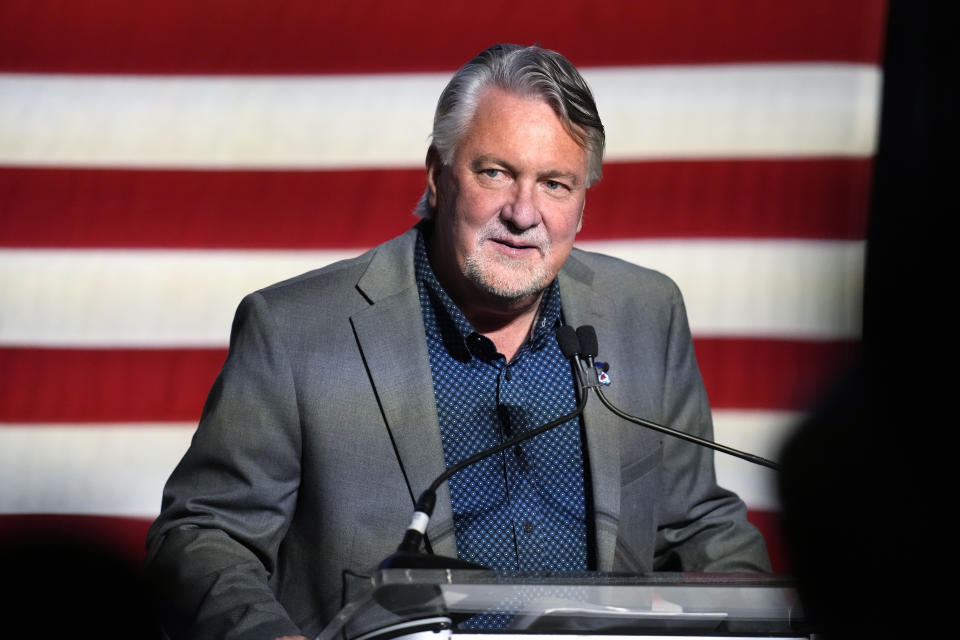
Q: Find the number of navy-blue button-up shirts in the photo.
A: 1